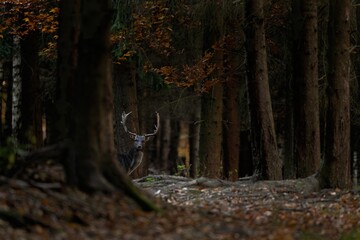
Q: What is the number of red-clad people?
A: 0